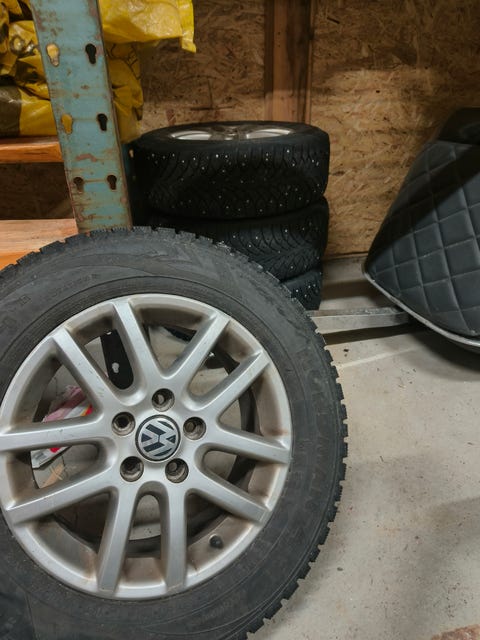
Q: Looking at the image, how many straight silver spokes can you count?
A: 10